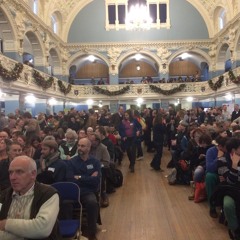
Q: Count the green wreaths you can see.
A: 7